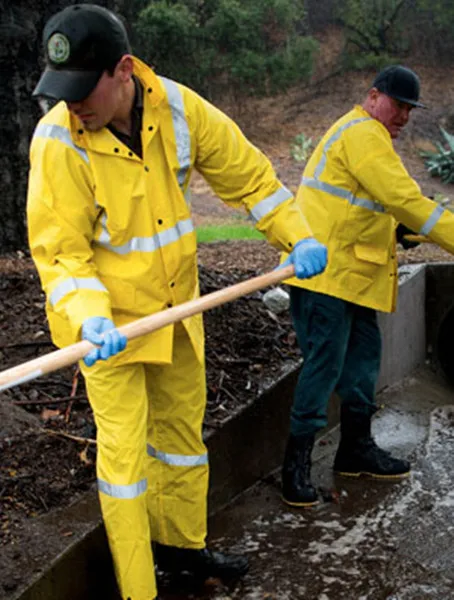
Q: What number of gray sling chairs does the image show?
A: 0